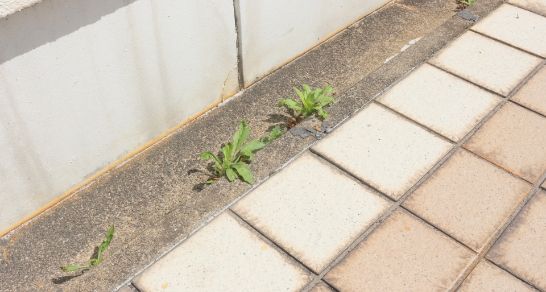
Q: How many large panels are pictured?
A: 2